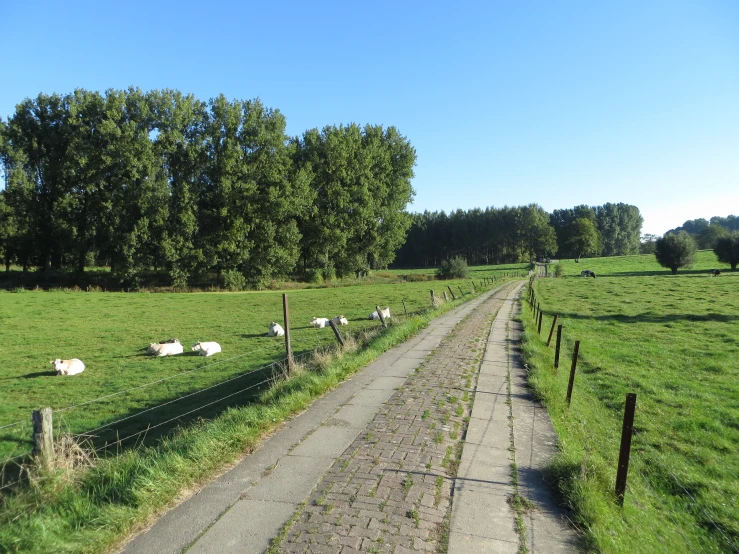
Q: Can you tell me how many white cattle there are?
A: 7